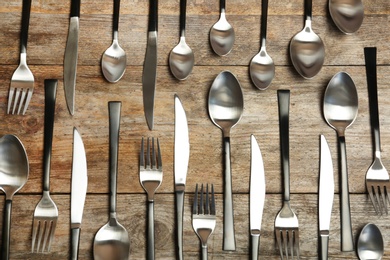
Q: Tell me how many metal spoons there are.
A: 11